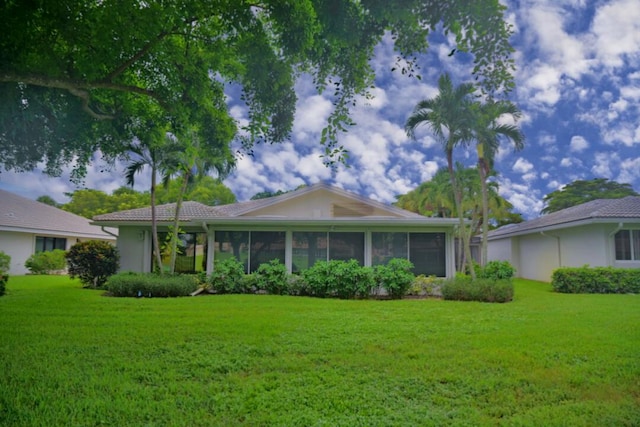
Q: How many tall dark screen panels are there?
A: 6